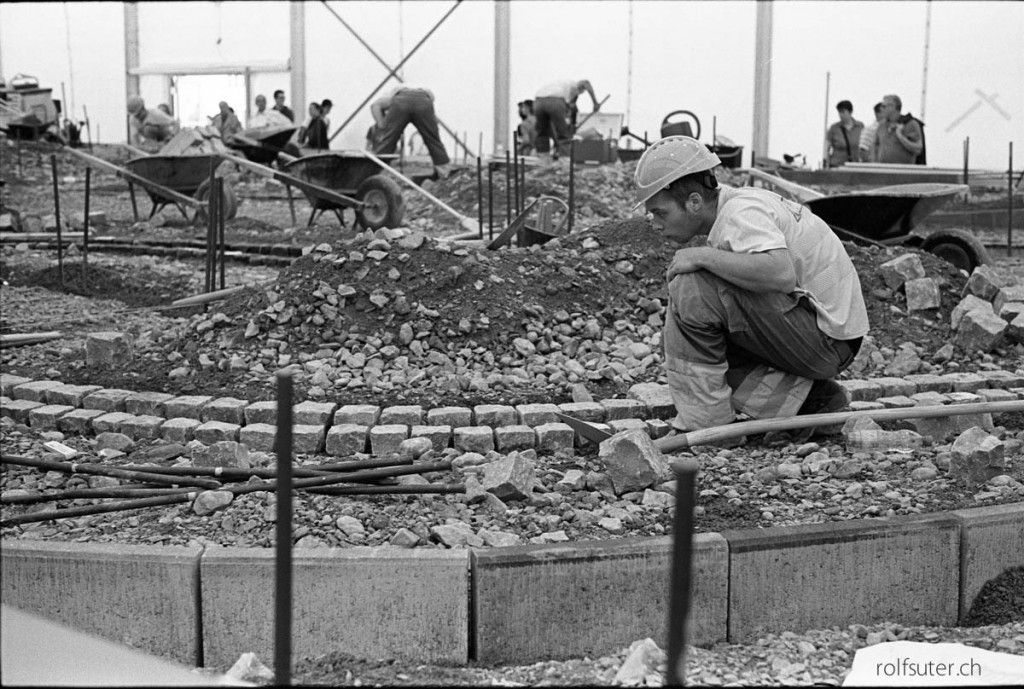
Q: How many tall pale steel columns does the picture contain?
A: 4